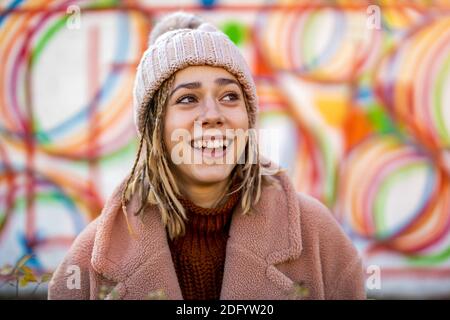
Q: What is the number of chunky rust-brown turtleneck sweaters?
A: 1